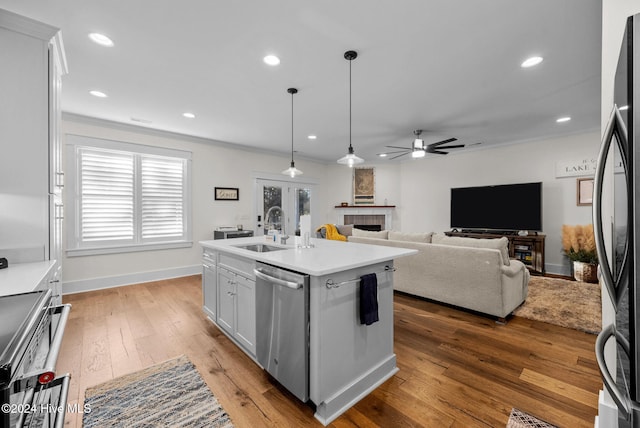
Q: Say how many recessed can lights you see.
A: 8